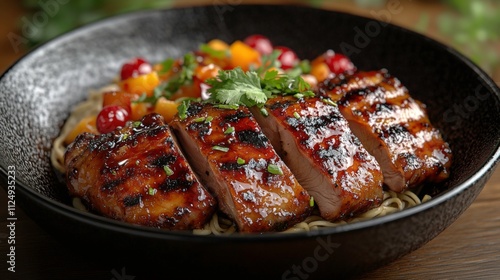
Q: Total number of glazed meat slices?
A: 4